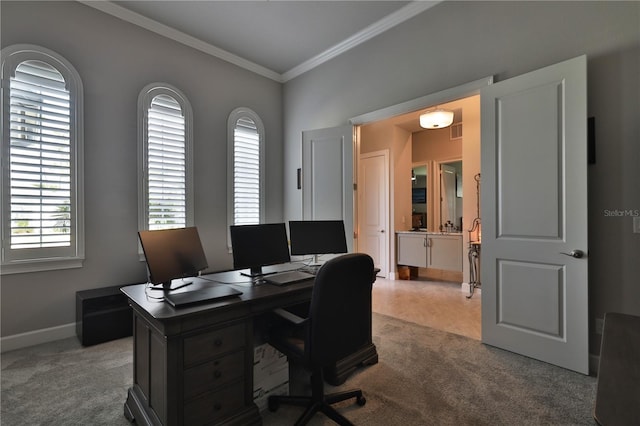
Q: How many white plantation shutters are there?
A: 3